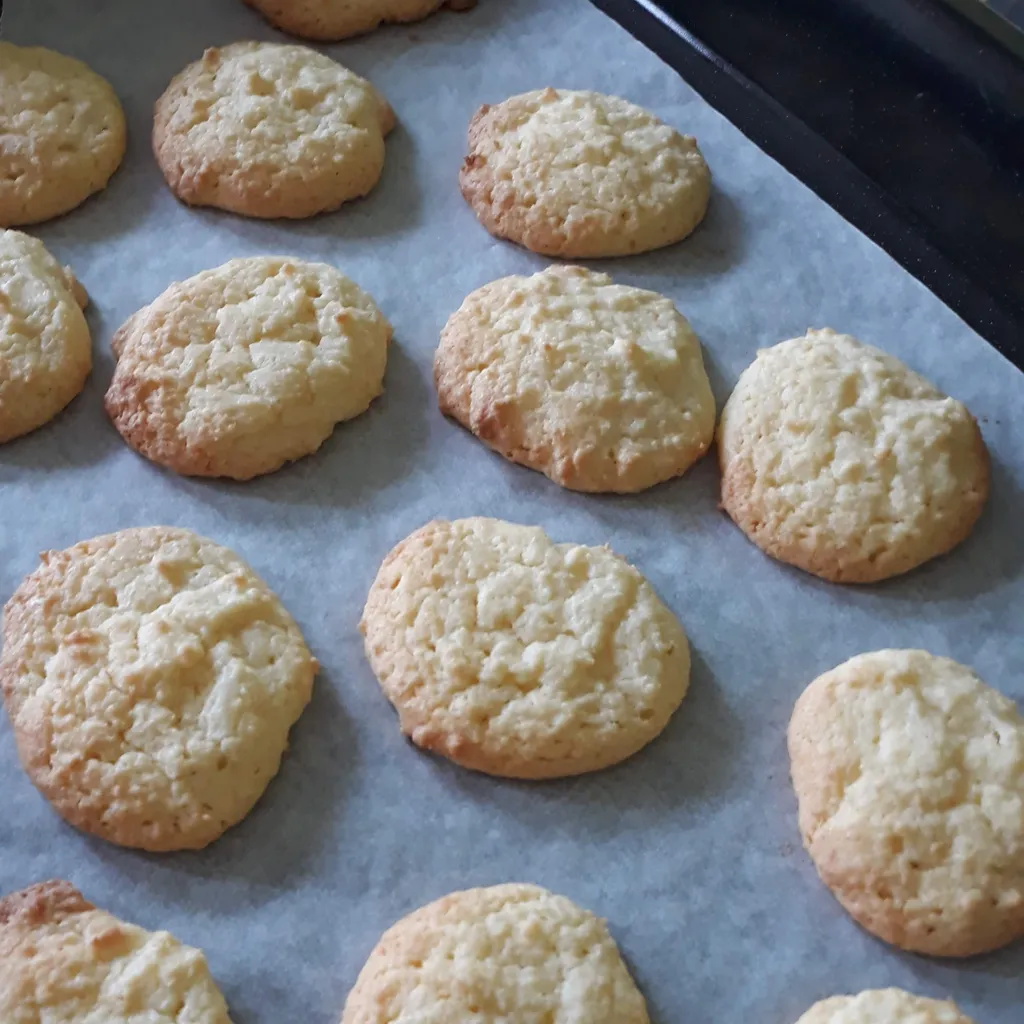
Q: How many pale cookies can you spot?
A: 14